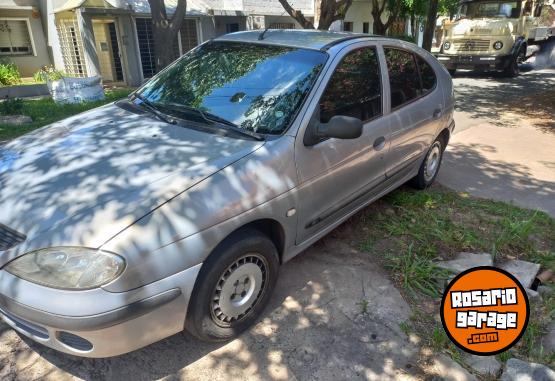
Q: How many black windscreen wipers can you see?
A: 2